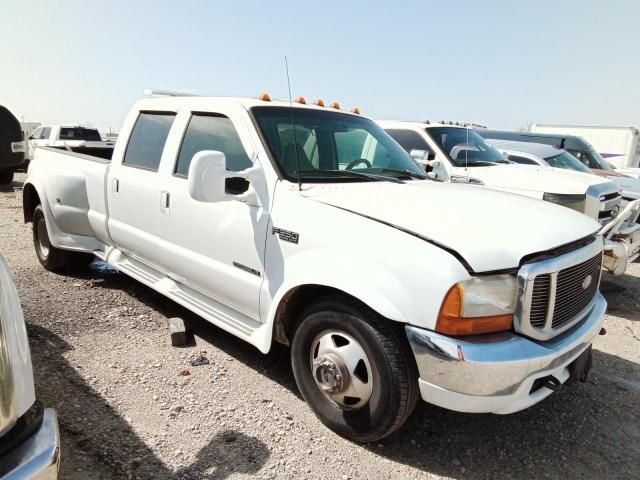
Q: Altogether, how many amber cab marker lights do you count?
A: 5